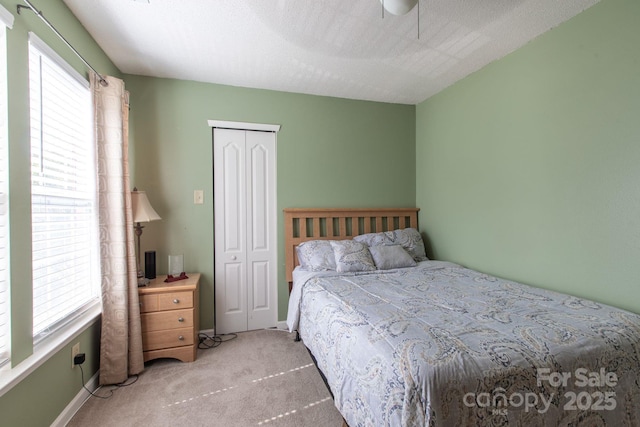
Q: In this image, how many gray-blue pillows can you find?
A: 4